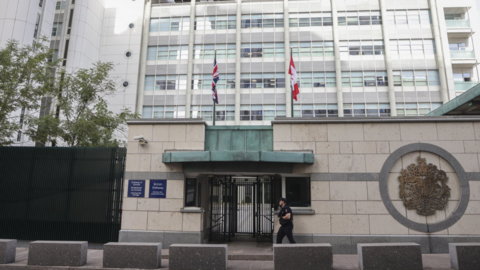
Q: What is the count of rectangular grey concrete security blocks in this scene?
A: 7